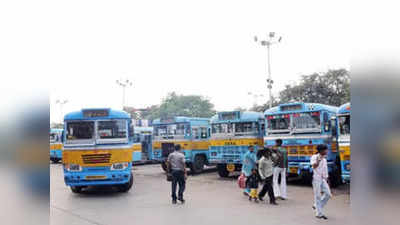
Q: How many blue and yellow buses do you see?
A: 7